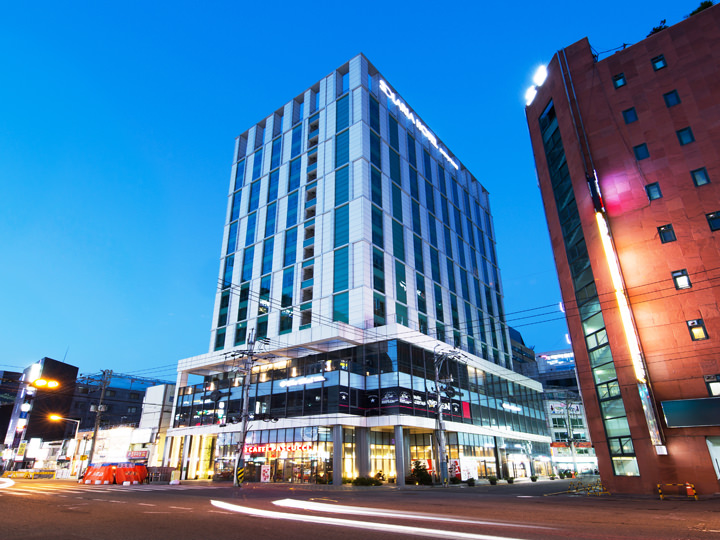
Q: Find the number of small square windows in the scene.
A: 13